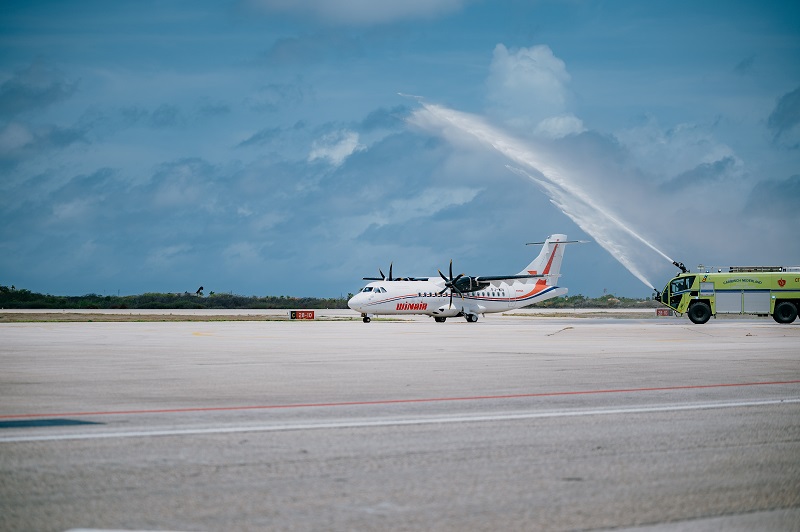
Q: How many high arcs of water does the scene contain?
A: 2